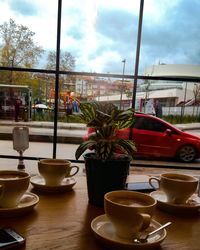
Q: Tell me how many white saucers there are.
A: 4